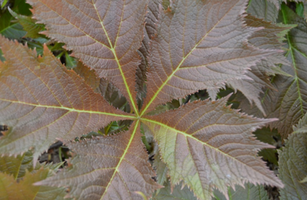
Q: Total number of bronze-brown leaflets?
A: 5